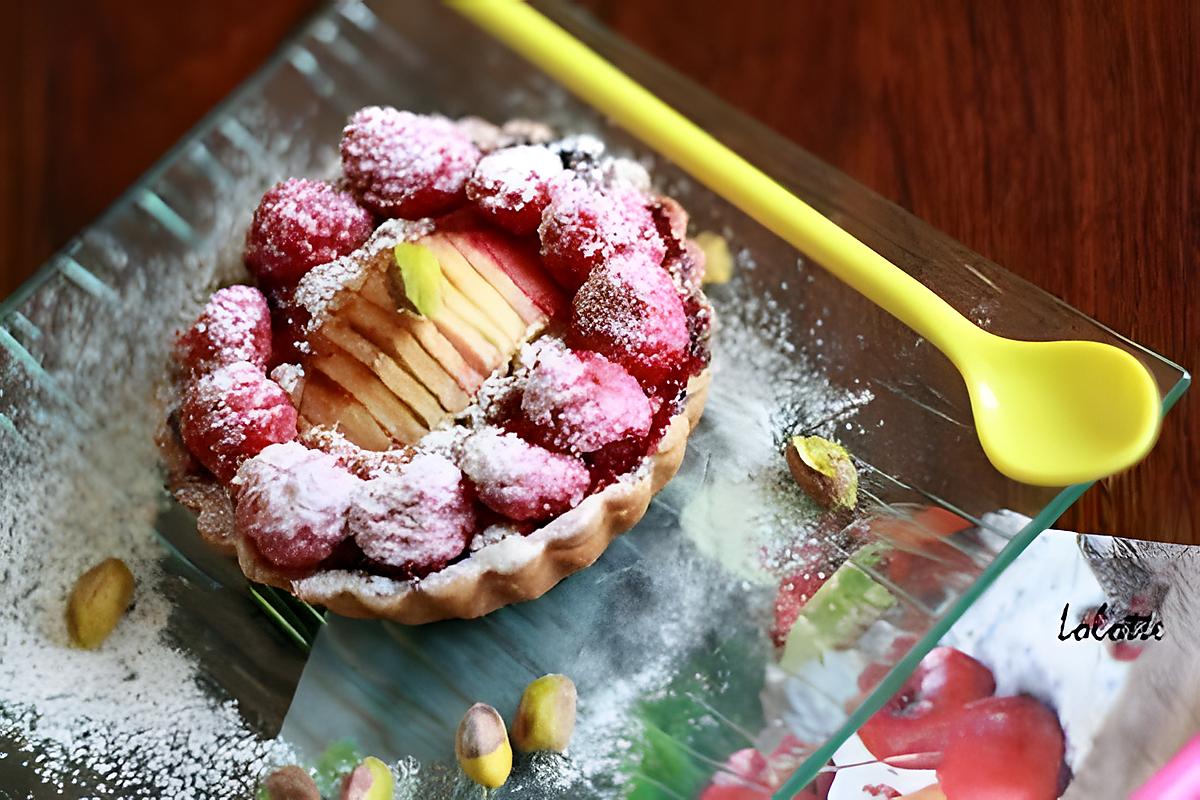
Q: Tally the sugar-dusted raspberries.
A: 11